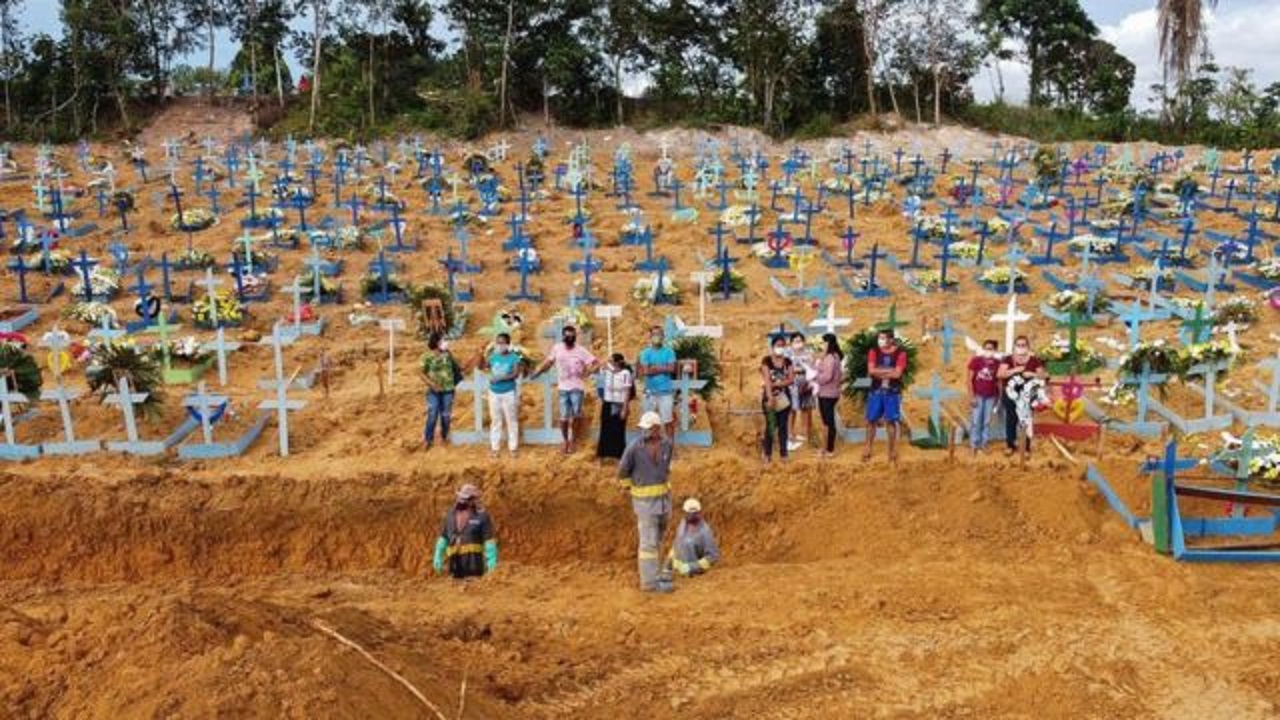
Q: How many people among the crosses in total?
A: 11